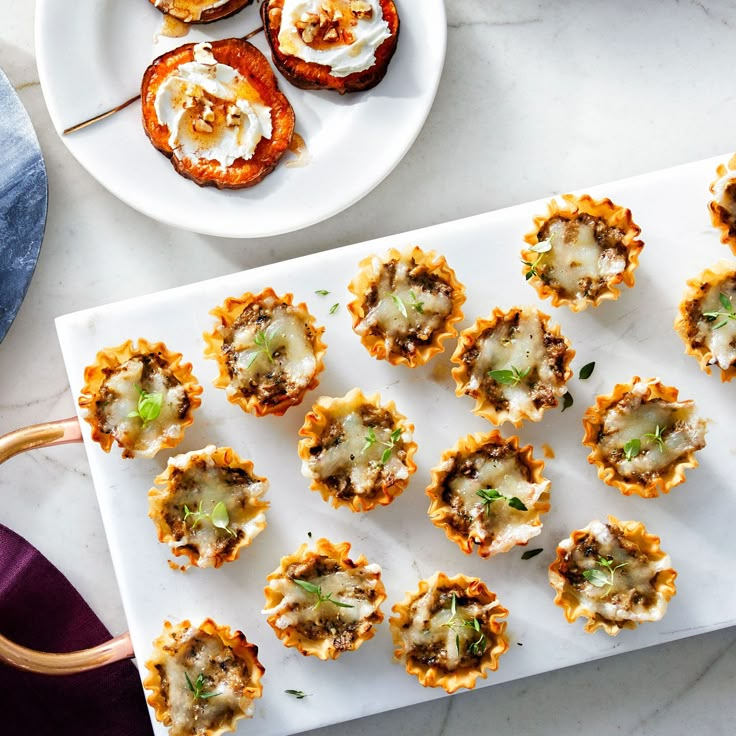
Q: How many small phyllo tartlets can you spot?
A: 15